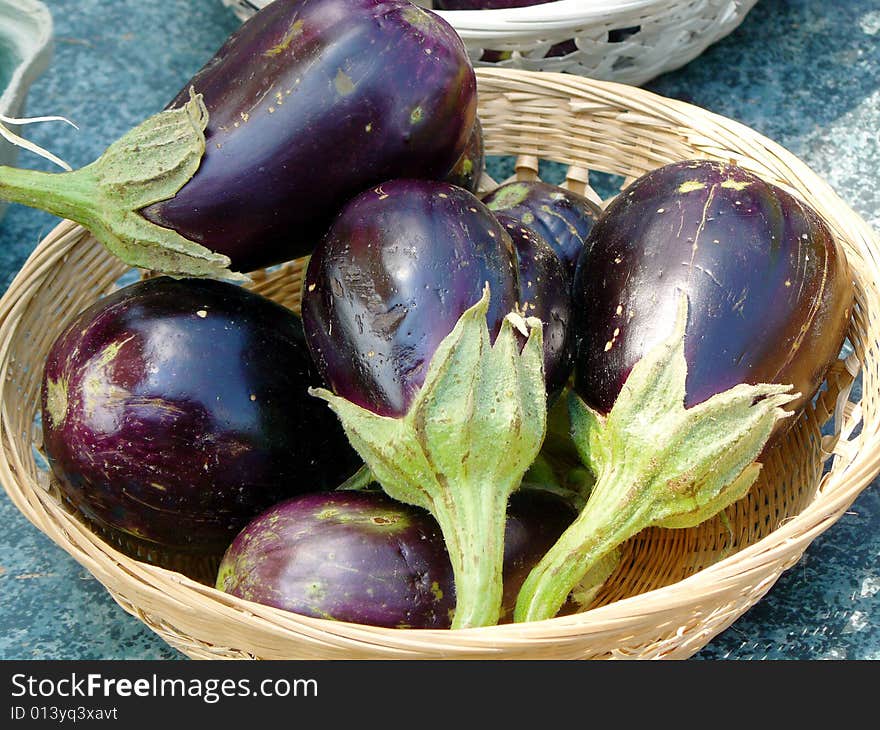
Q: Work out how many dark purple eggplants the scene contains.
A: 8